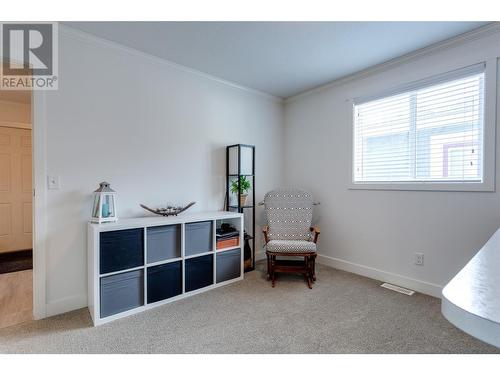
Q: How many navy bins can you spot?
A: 3